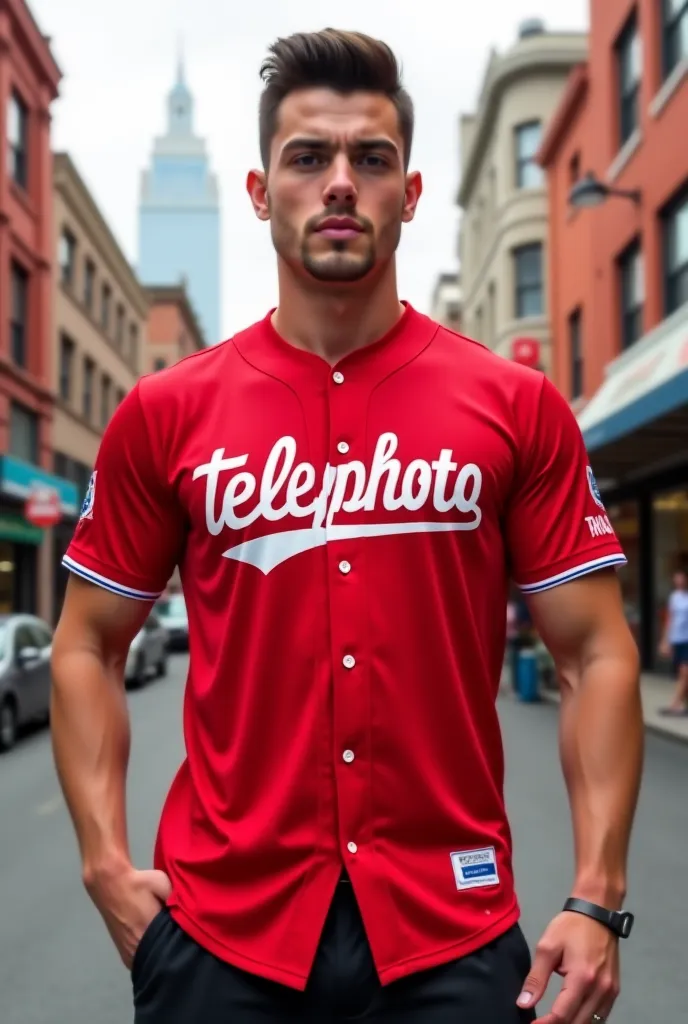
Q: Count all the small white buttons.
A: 6